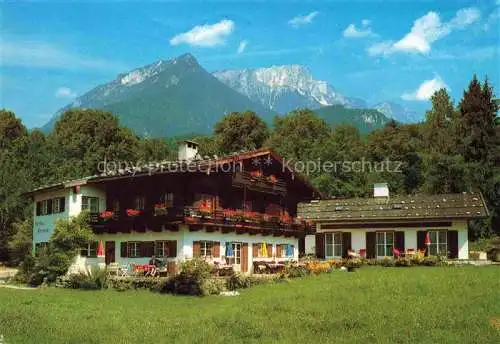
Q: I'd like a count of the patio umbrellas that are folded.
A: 5